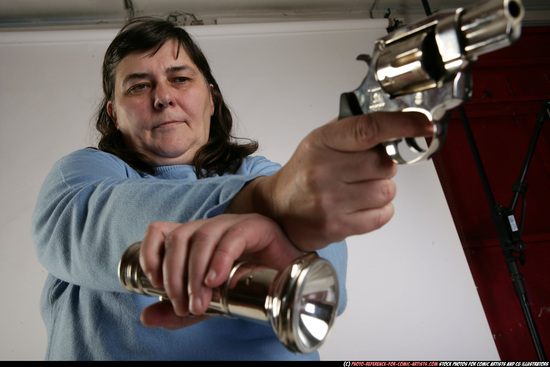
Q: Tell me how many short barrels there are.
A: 1